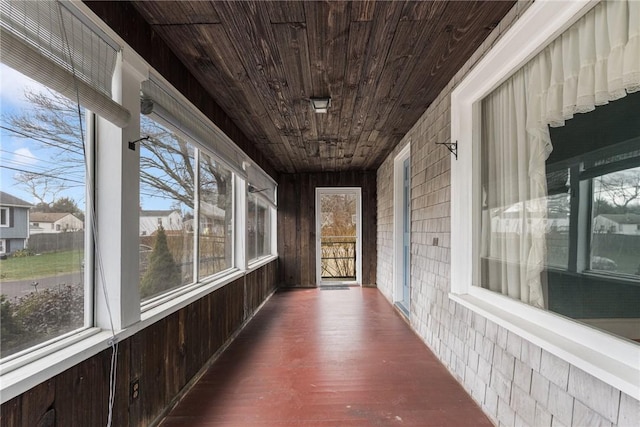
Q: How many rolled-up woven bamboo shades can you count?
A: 3